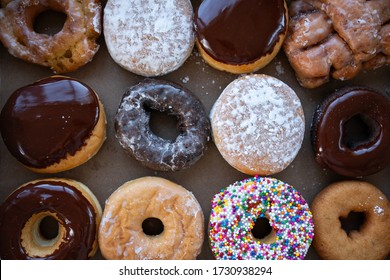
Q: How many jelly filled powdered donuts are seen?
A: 2